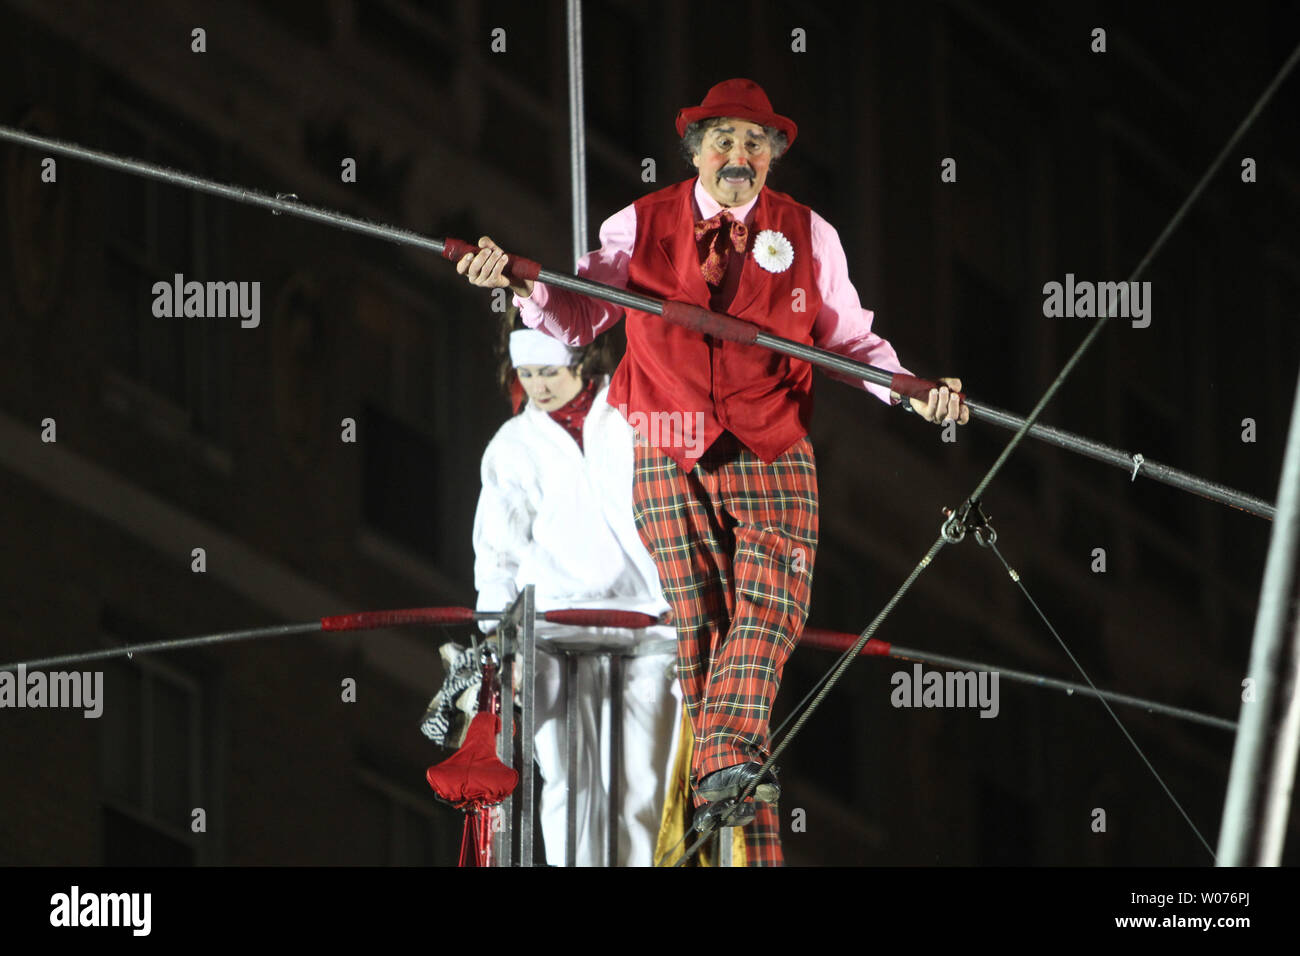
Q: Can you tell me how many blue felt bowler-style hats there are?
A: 0